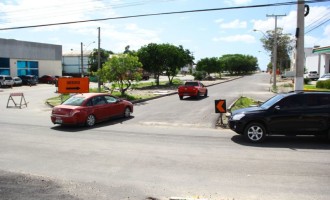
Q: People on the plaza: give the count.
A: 0